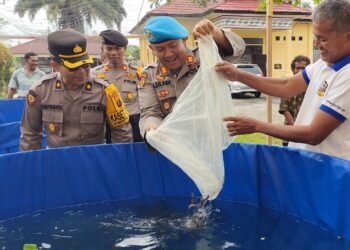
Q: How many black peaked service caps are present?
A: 1